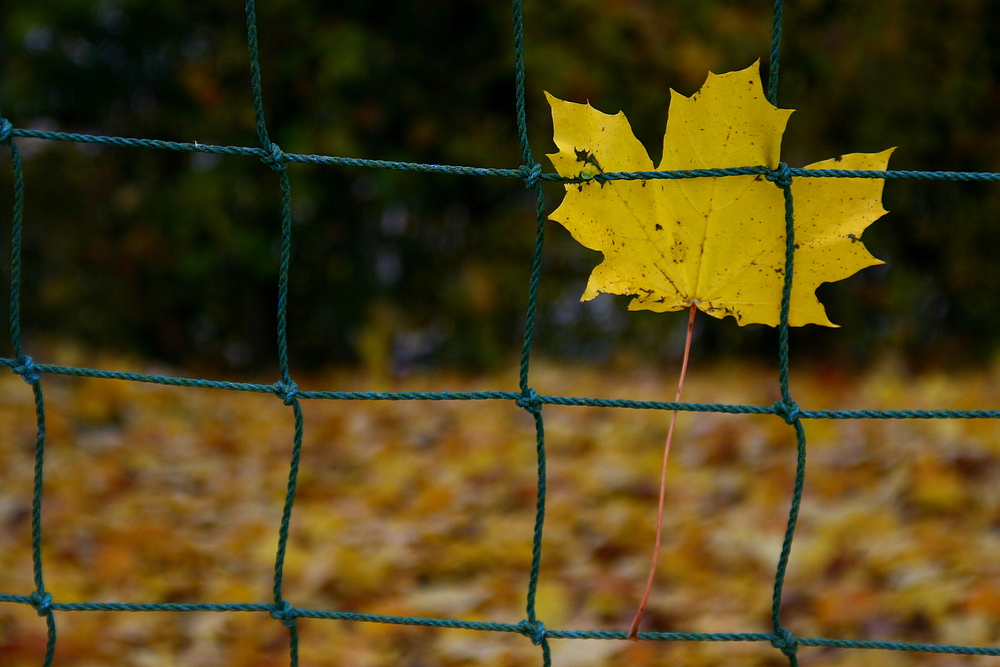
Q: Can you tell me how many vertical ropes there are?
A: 4